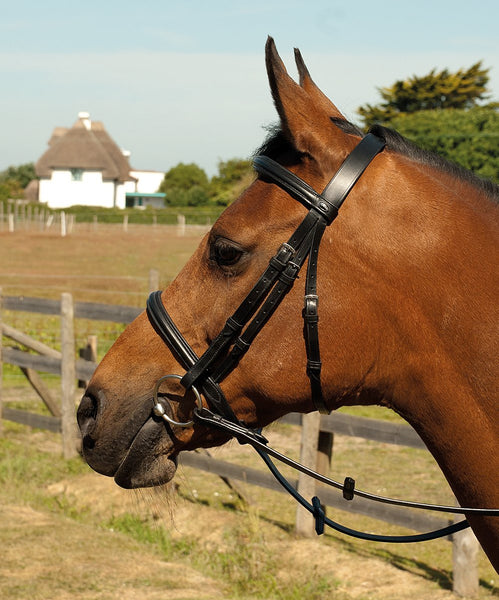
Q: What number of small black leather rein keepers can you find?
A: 2